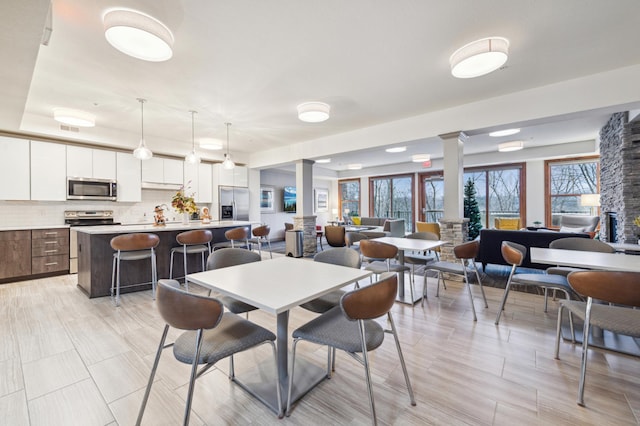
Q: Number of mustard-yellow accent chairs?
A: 2